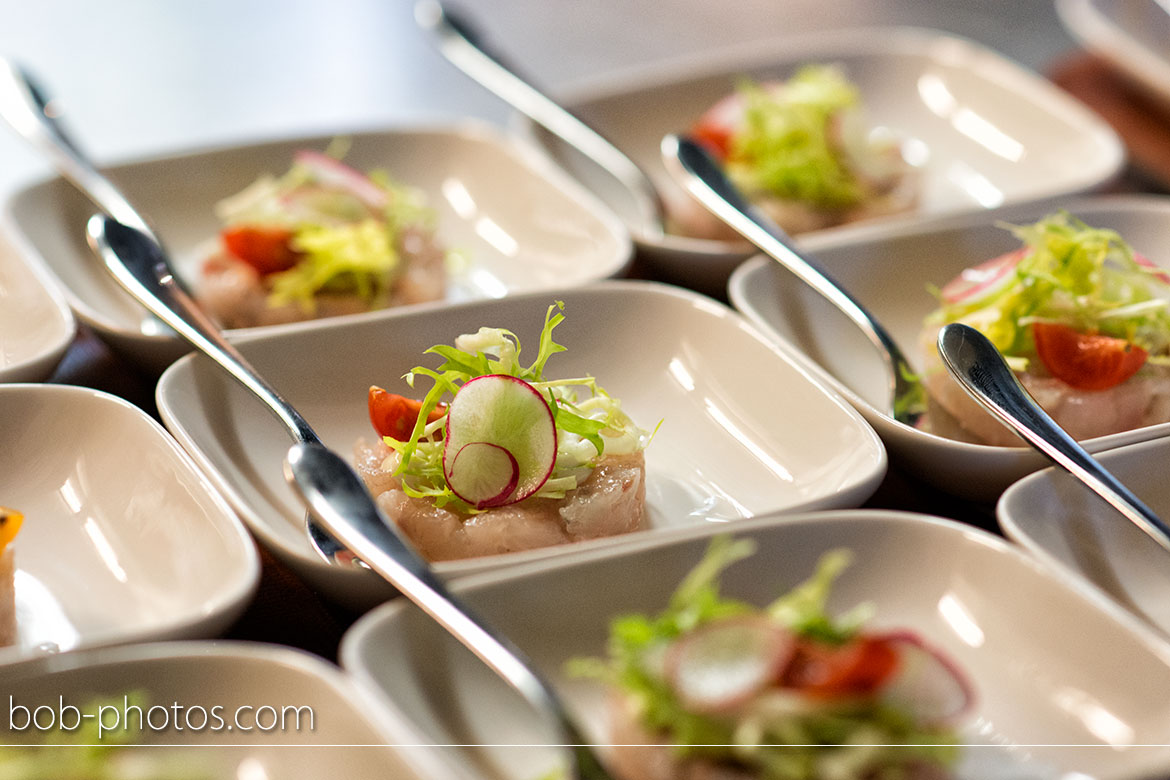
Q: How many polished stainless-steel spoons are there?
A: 6